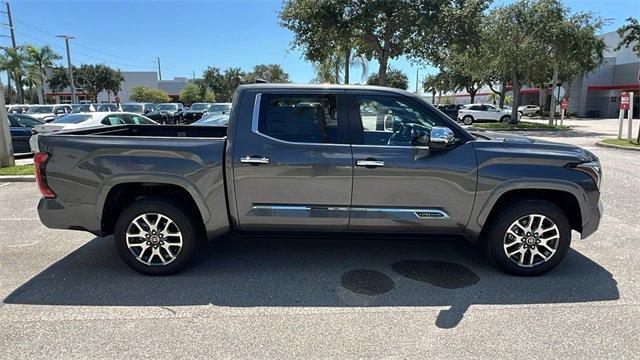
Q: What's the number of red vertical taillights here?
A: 1